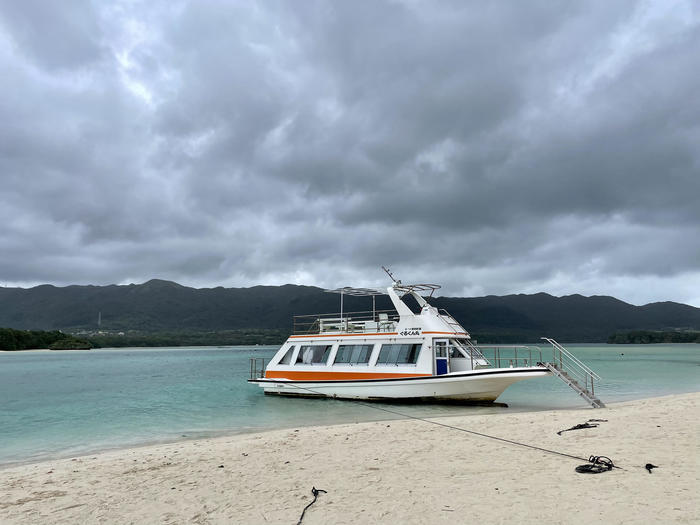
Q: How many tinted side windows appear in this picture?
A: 4